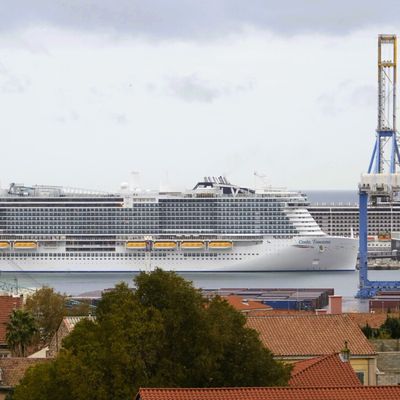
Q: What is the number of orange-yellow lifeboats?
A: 6